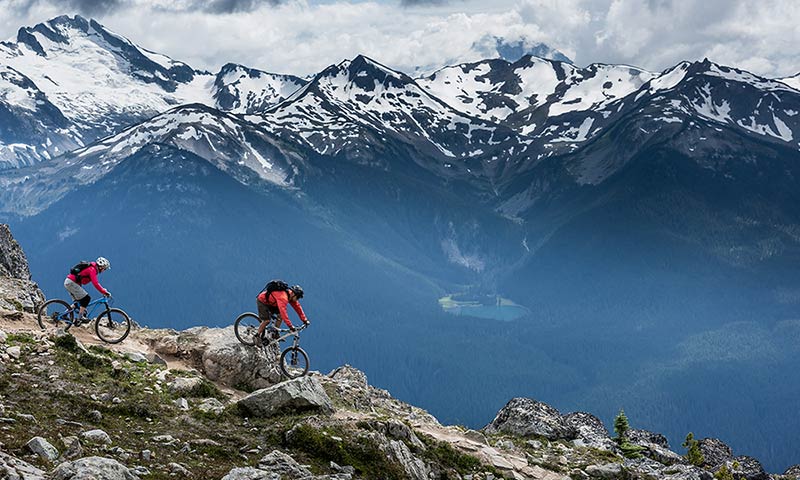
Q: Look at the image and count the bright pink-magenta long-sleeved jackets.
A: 1